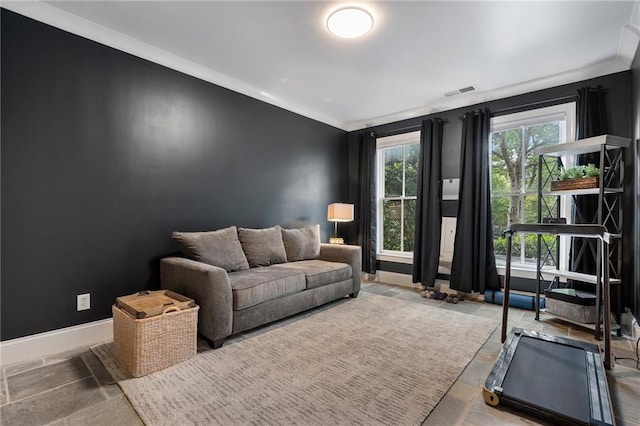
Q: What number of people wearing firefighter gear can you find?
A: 0